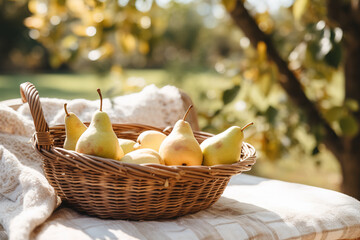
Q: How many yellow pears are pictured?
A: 7